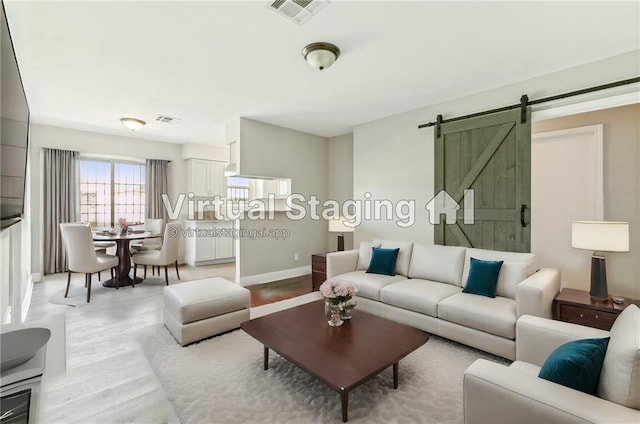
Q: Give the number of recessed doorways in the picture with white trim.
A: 1